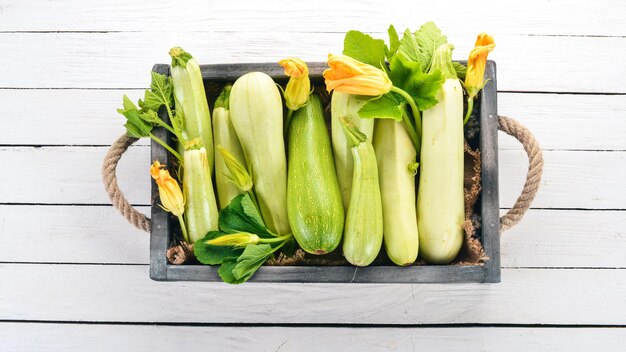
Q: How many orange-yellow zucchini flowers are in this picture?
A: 4